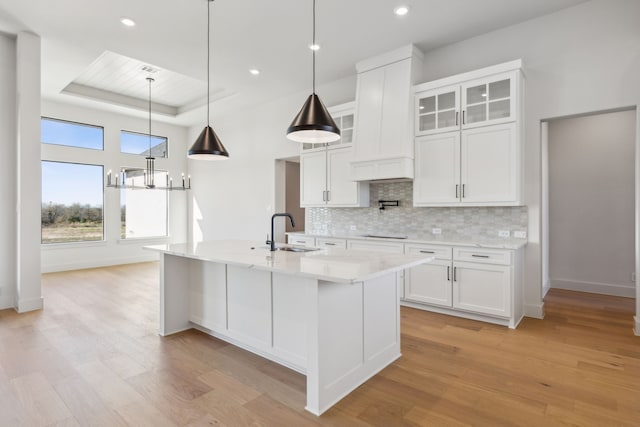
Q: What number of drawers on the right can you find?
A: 2